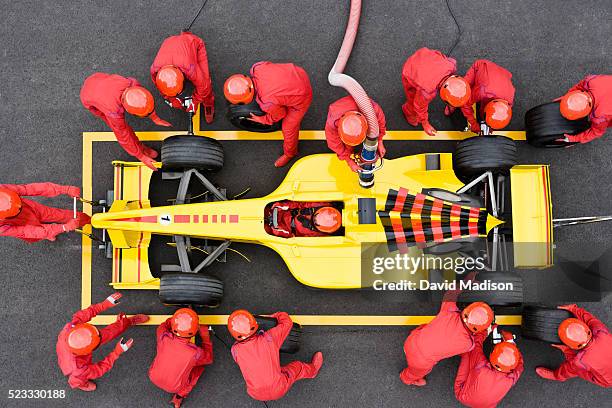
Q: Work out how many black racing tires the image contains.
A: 8